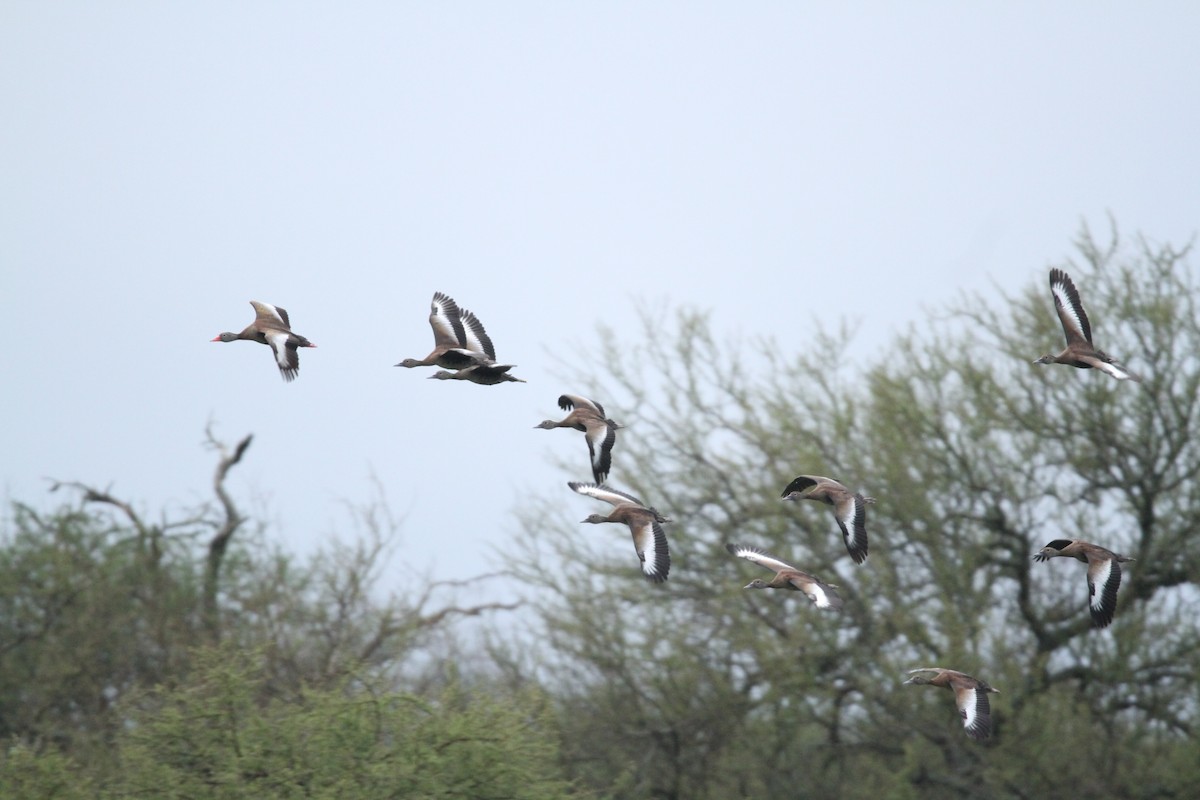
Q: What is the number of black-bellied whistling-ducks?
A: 10